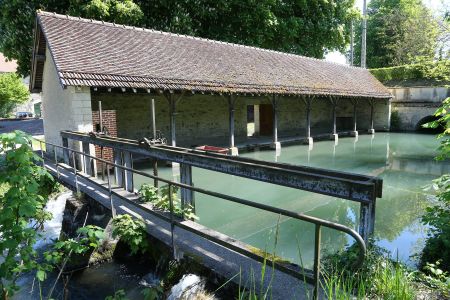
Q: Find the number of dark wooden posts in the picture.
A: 7